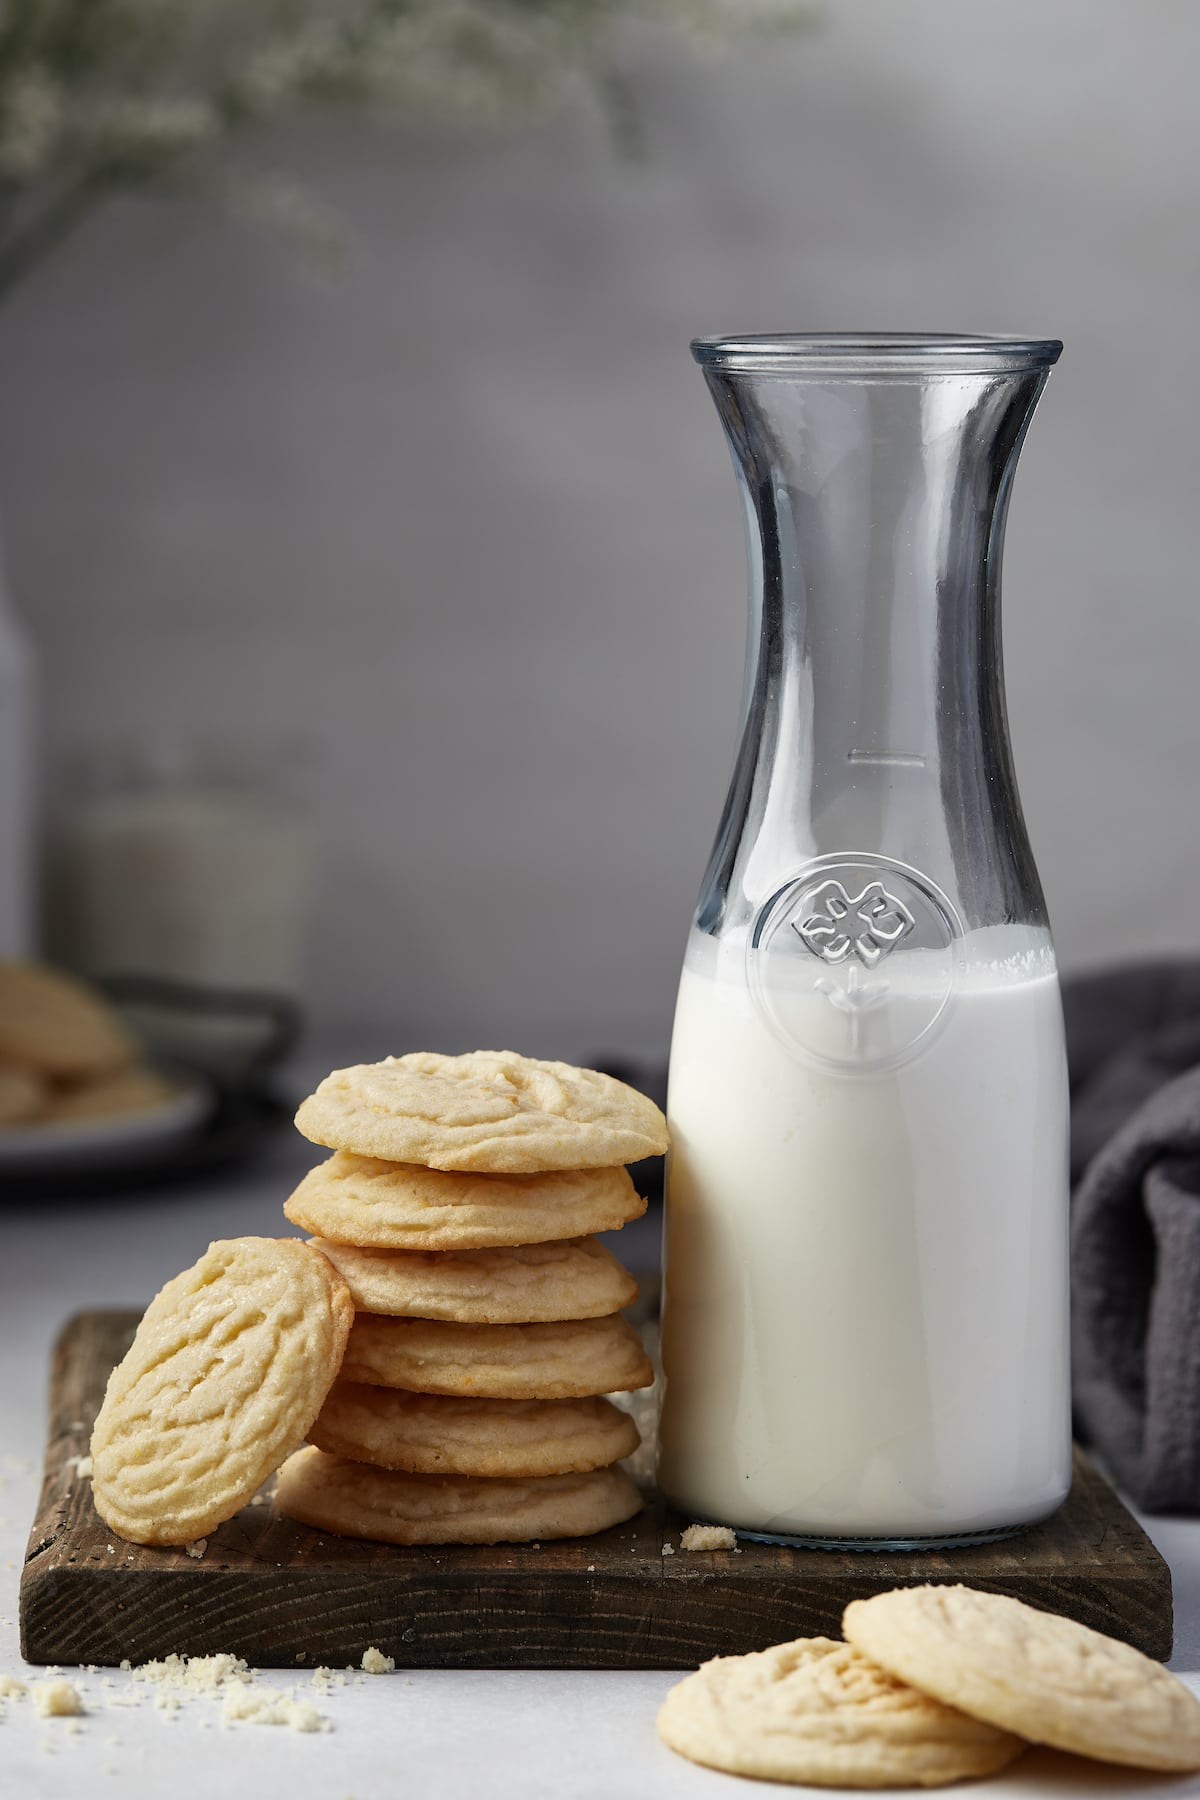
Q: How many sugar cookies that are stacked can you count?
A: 6